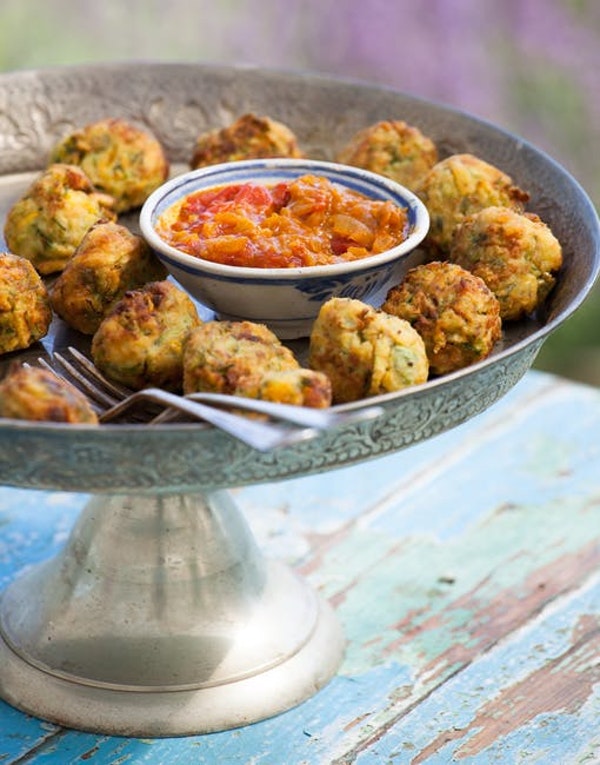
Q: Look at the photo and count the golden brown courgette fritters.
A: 13